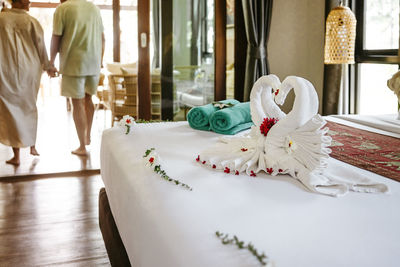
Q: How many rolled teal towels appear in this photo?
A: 2